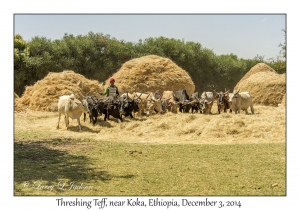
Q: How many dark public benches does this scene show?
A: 0